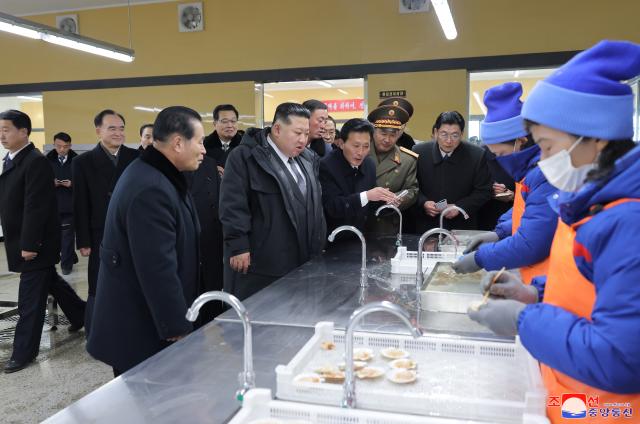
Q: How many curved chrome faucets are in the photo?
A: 6